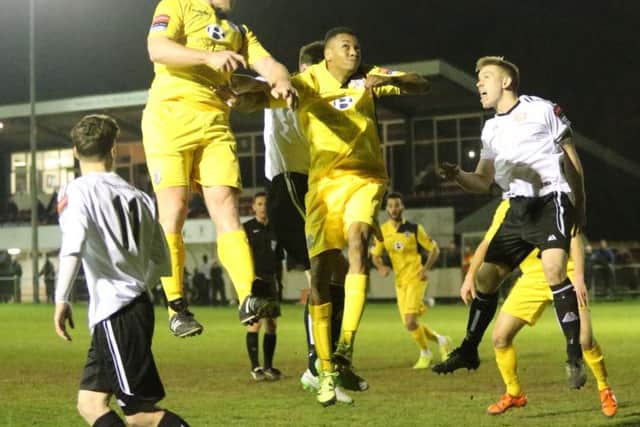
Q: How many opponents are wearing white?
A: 3